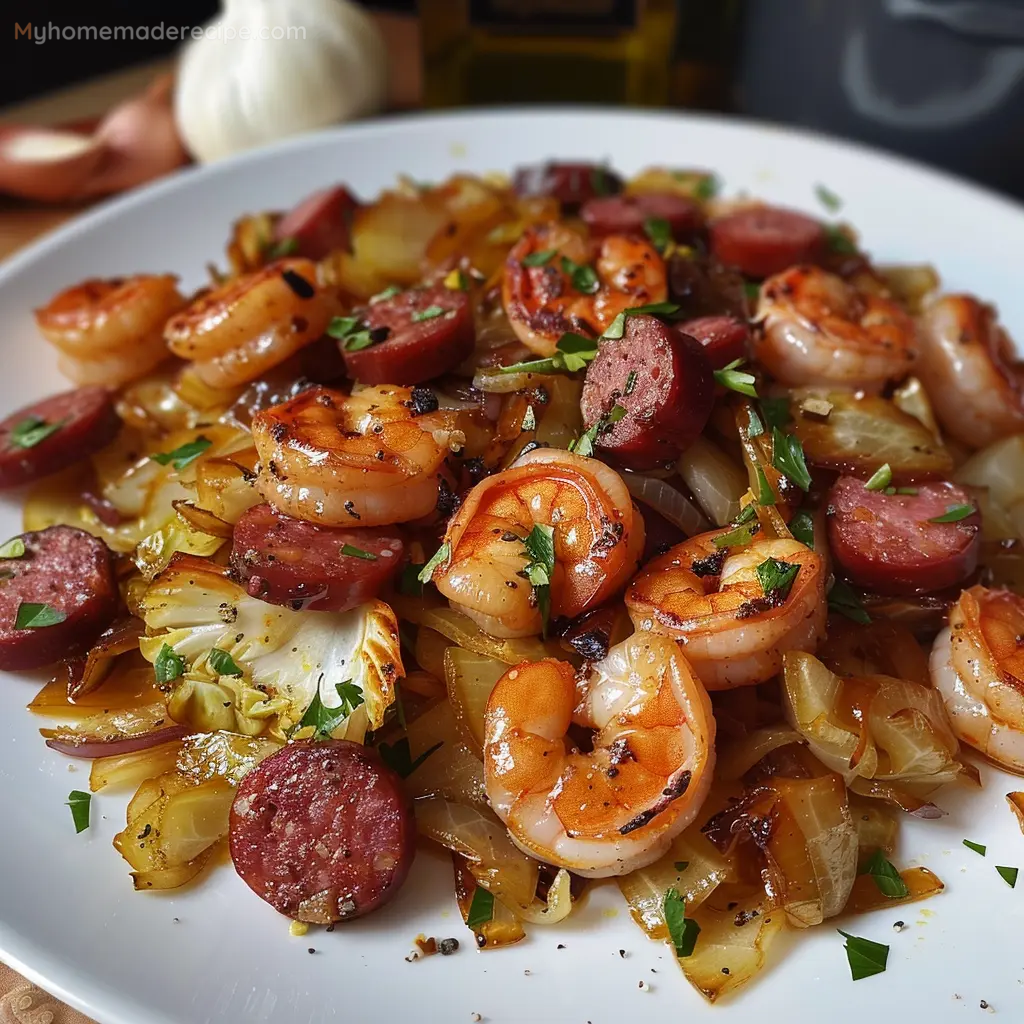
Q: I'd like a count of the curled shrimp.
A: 10